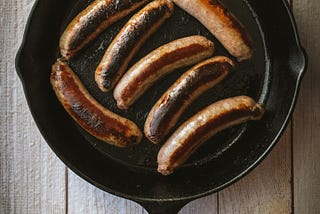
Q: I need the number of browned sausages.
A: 7